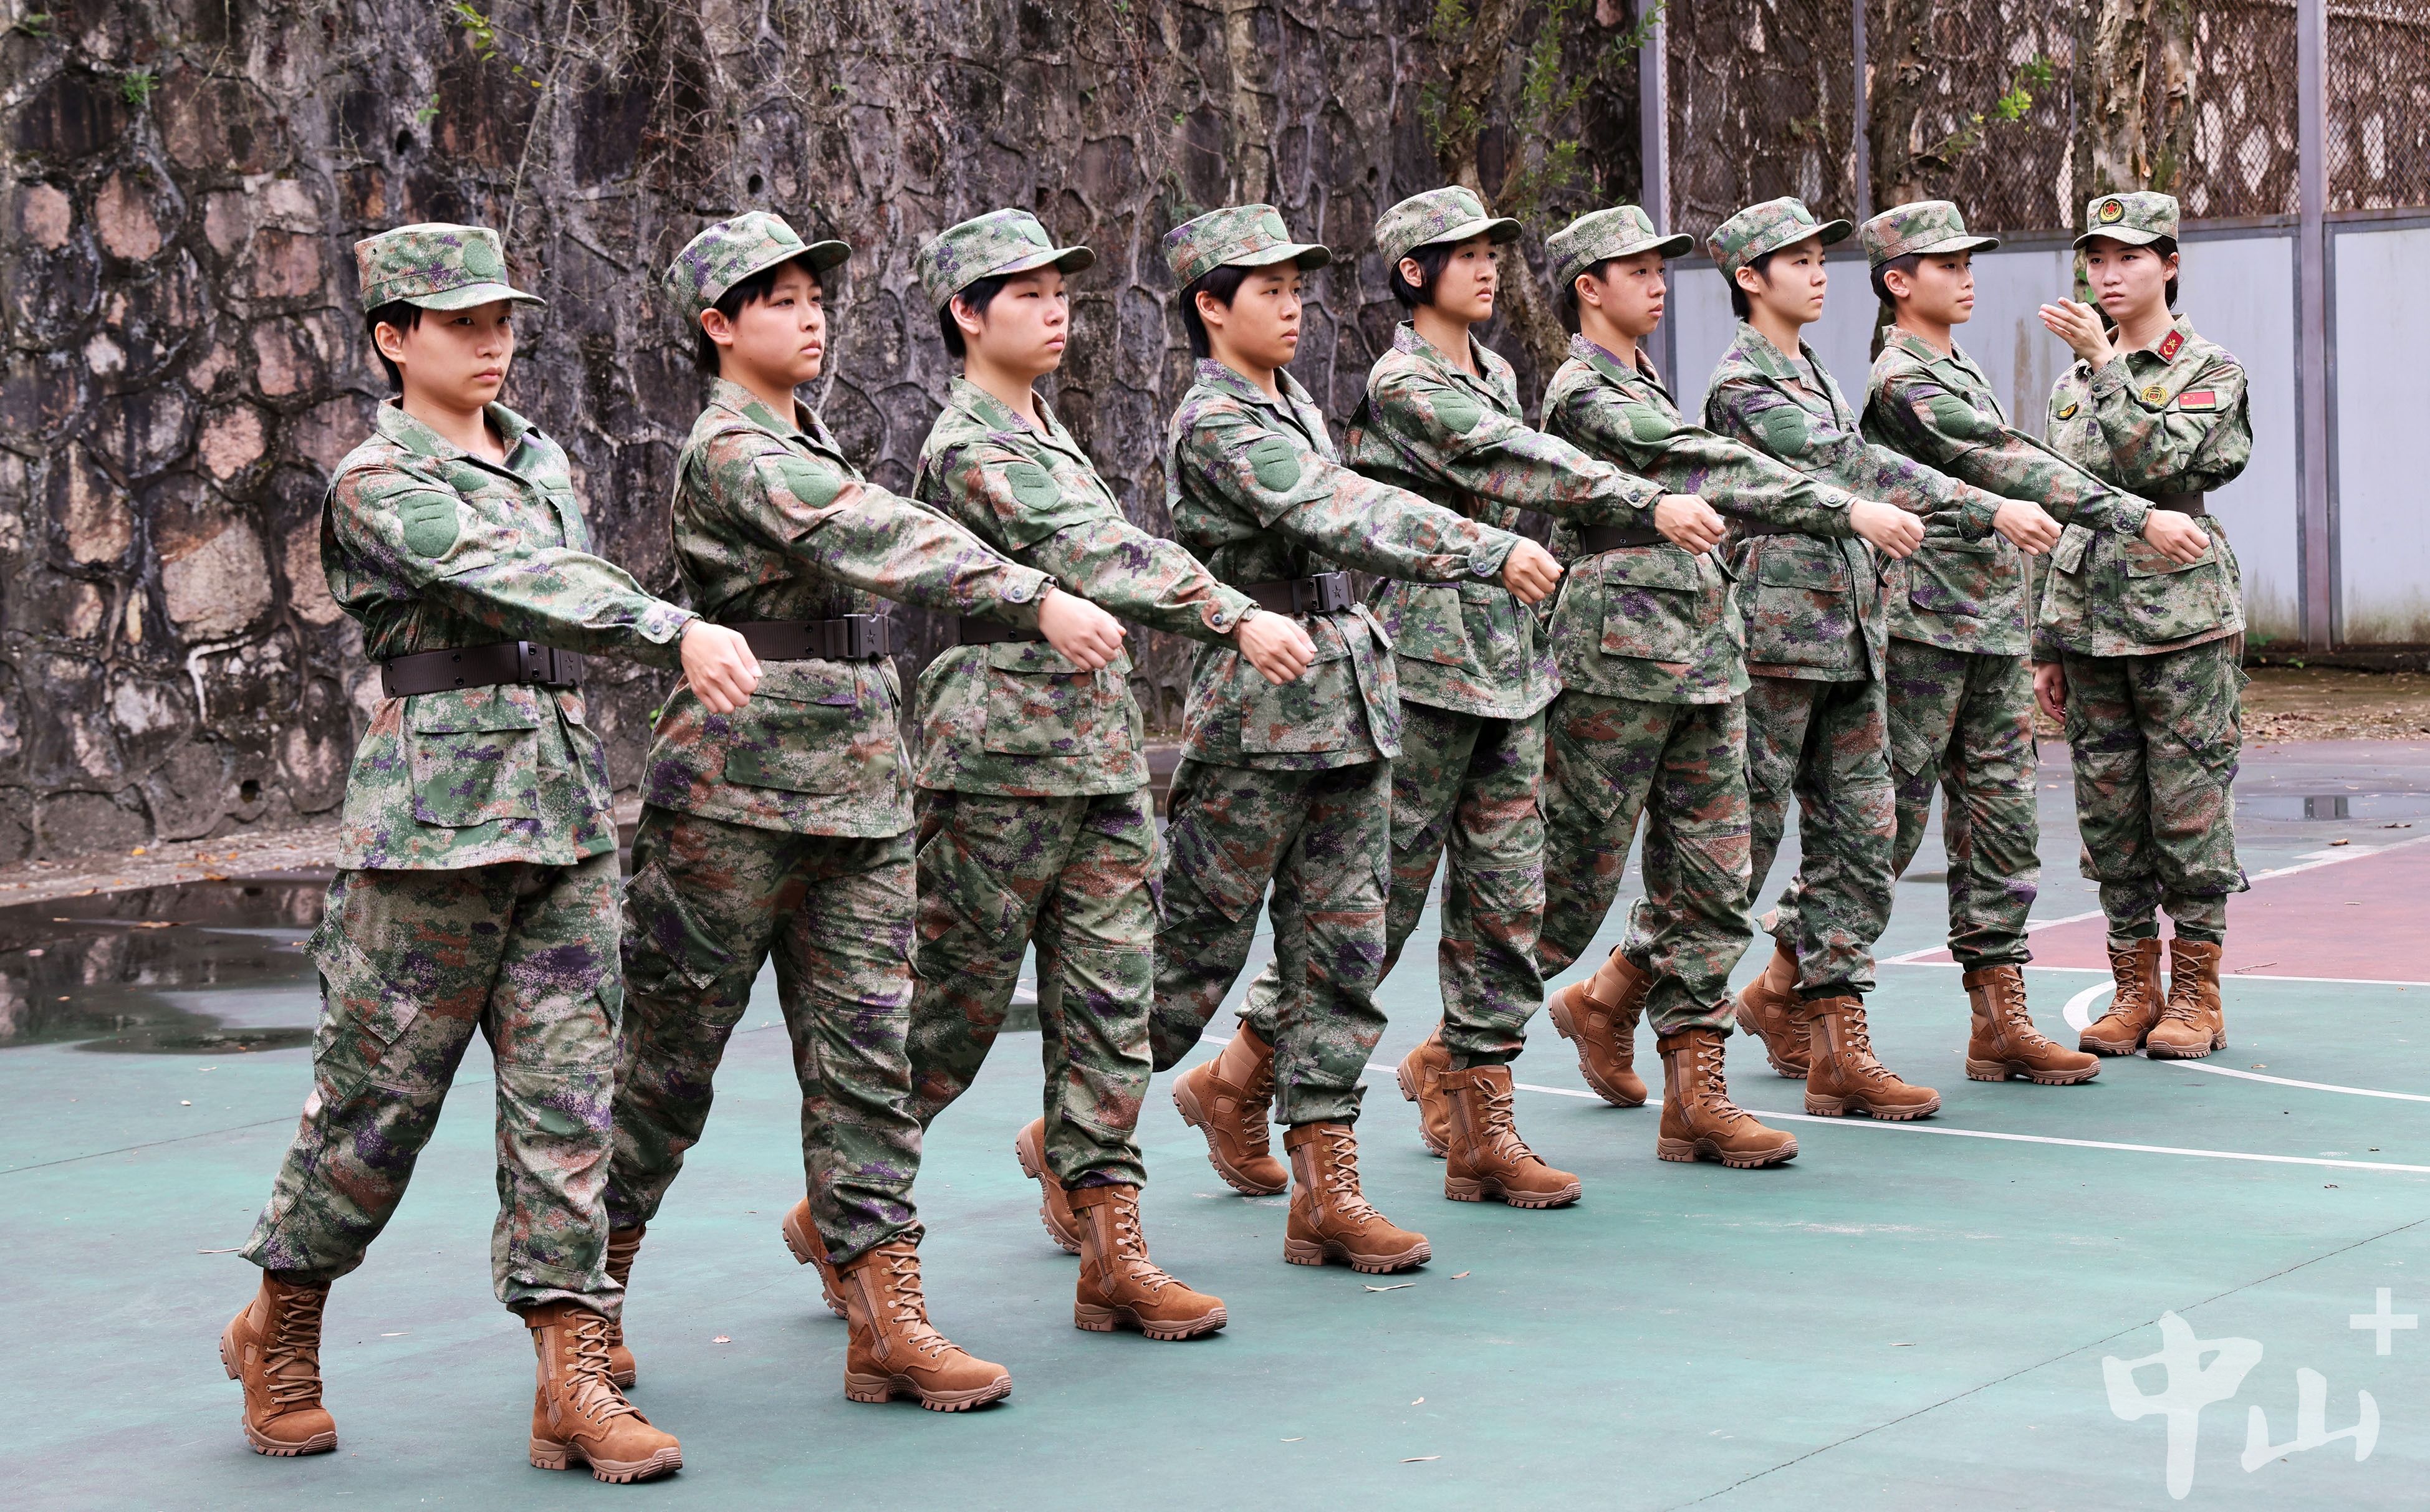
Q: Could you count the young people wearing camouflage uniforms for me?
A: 9